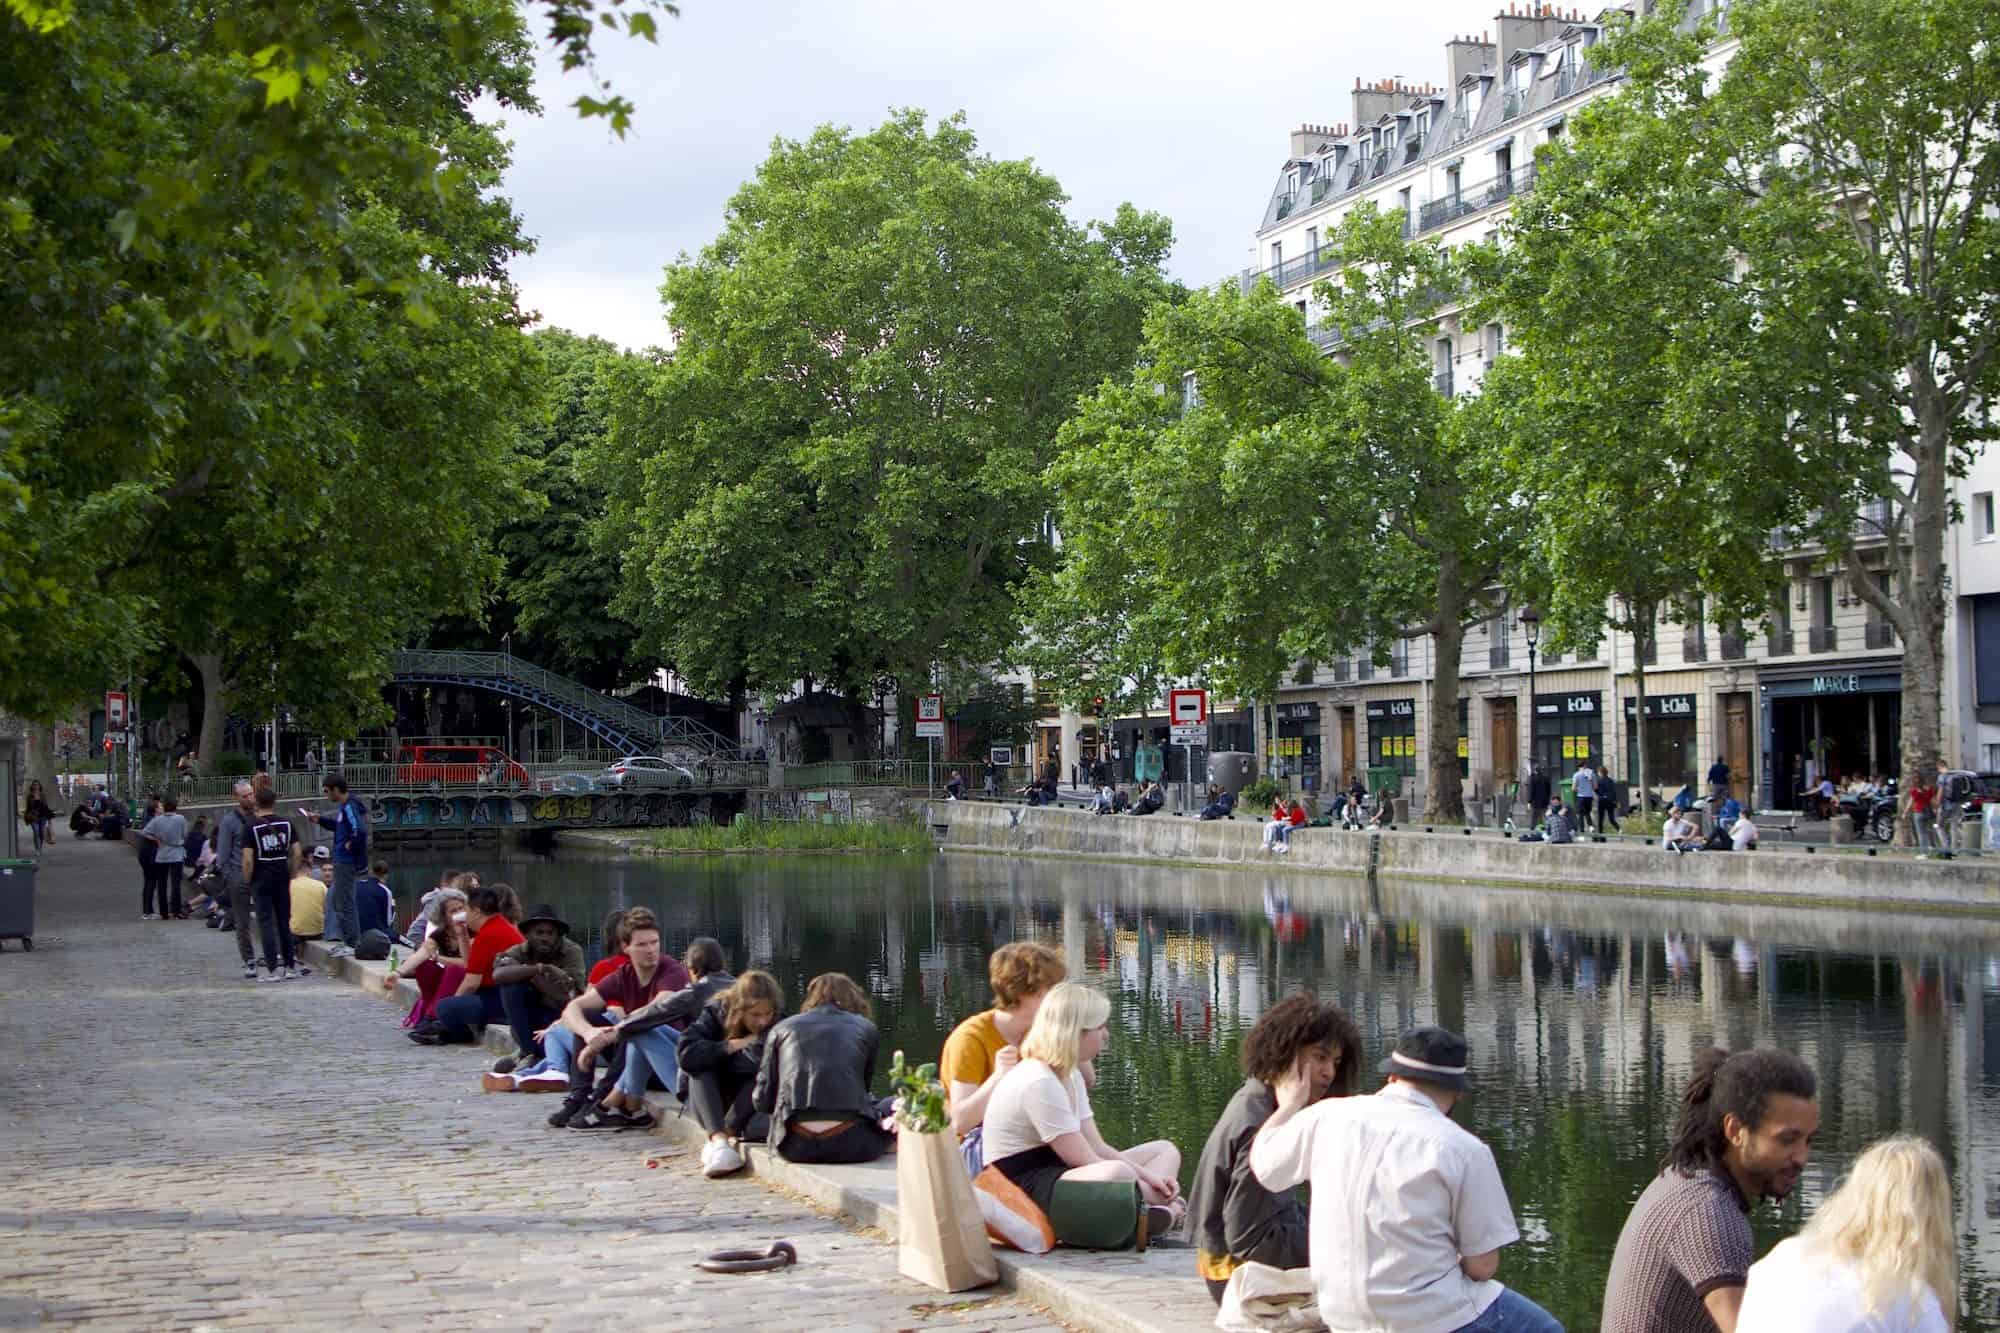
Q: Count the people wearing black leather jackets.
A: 3